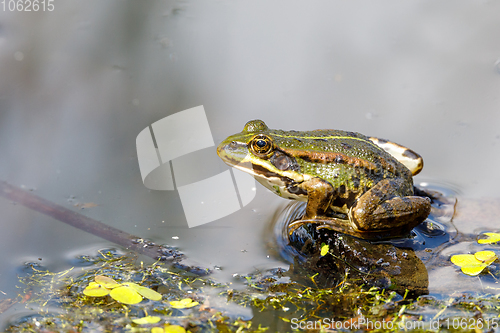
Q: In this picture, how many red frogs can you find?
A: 0